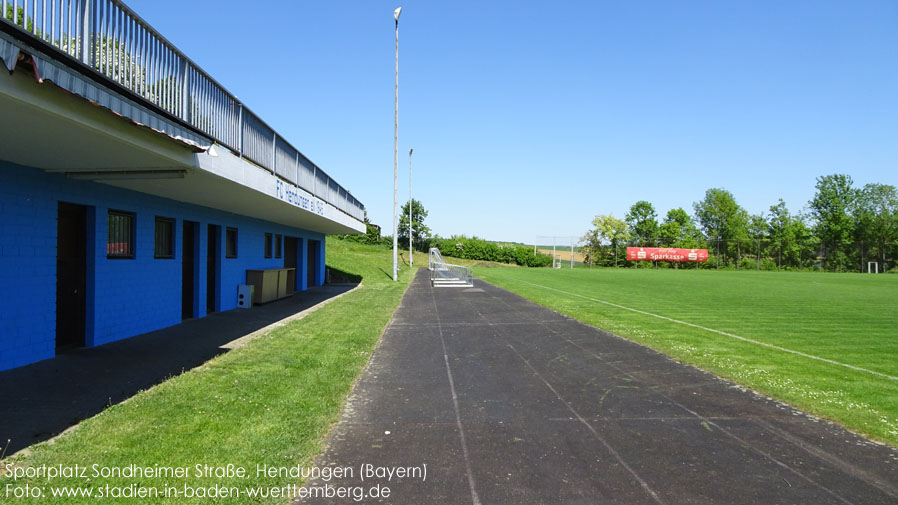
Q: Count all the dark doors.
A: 5